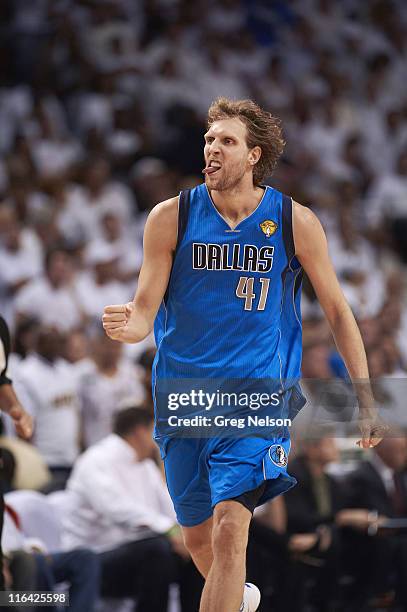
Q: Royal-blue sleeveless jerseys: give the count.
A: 1